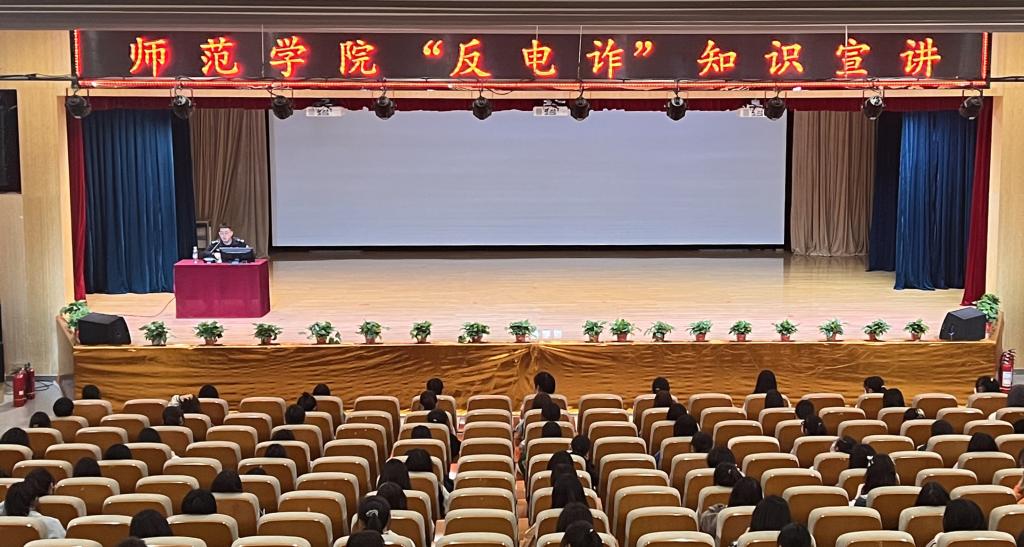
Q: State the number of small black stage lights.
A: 10